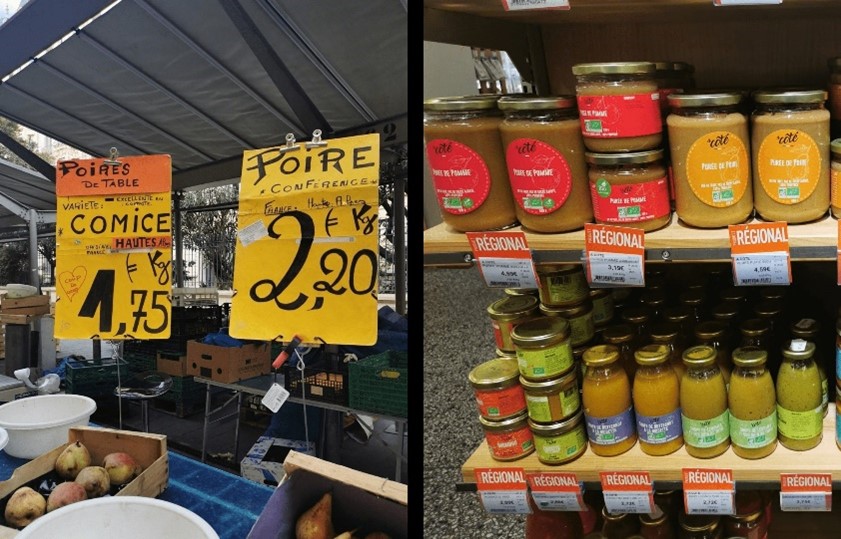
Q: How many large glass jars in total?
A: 4